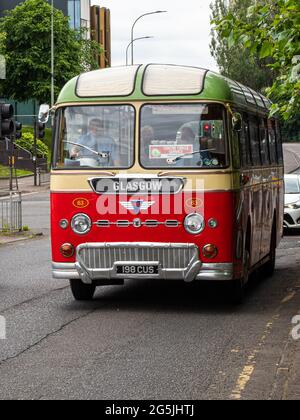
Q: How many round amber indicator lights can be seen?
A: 2